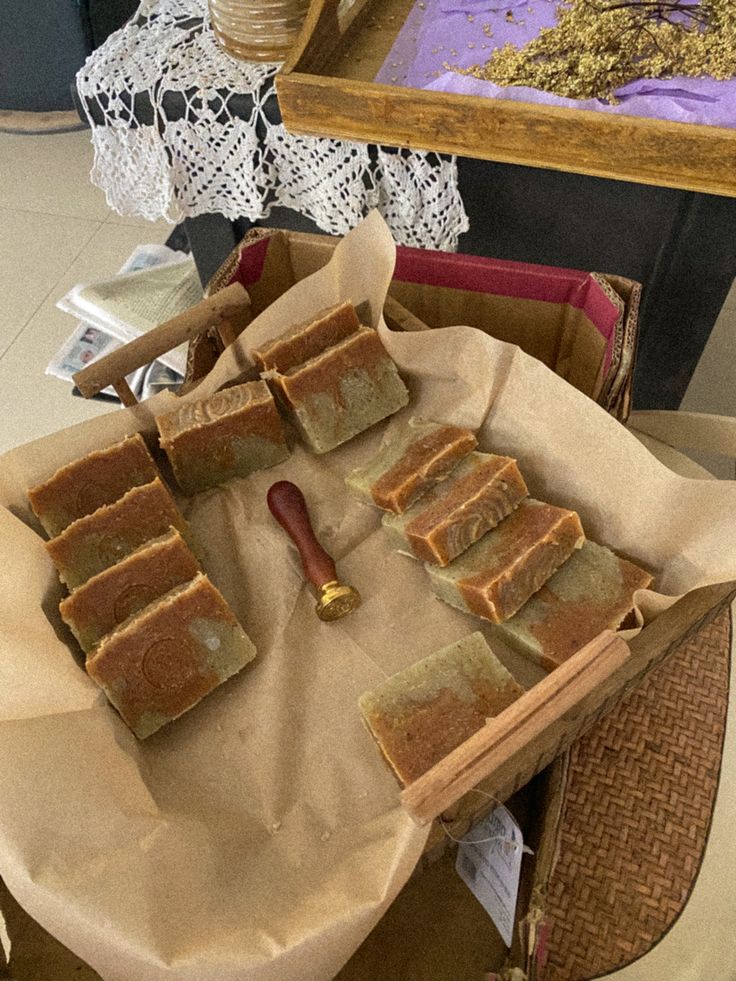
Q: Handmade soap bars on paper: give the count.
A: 12